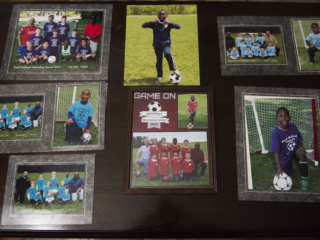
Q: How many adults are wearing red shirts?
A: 3